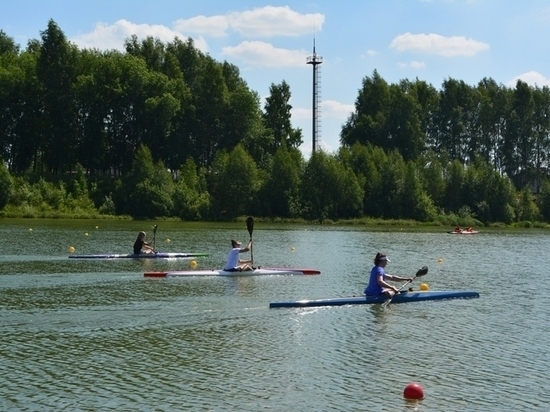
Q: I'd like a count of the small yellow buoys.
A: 9